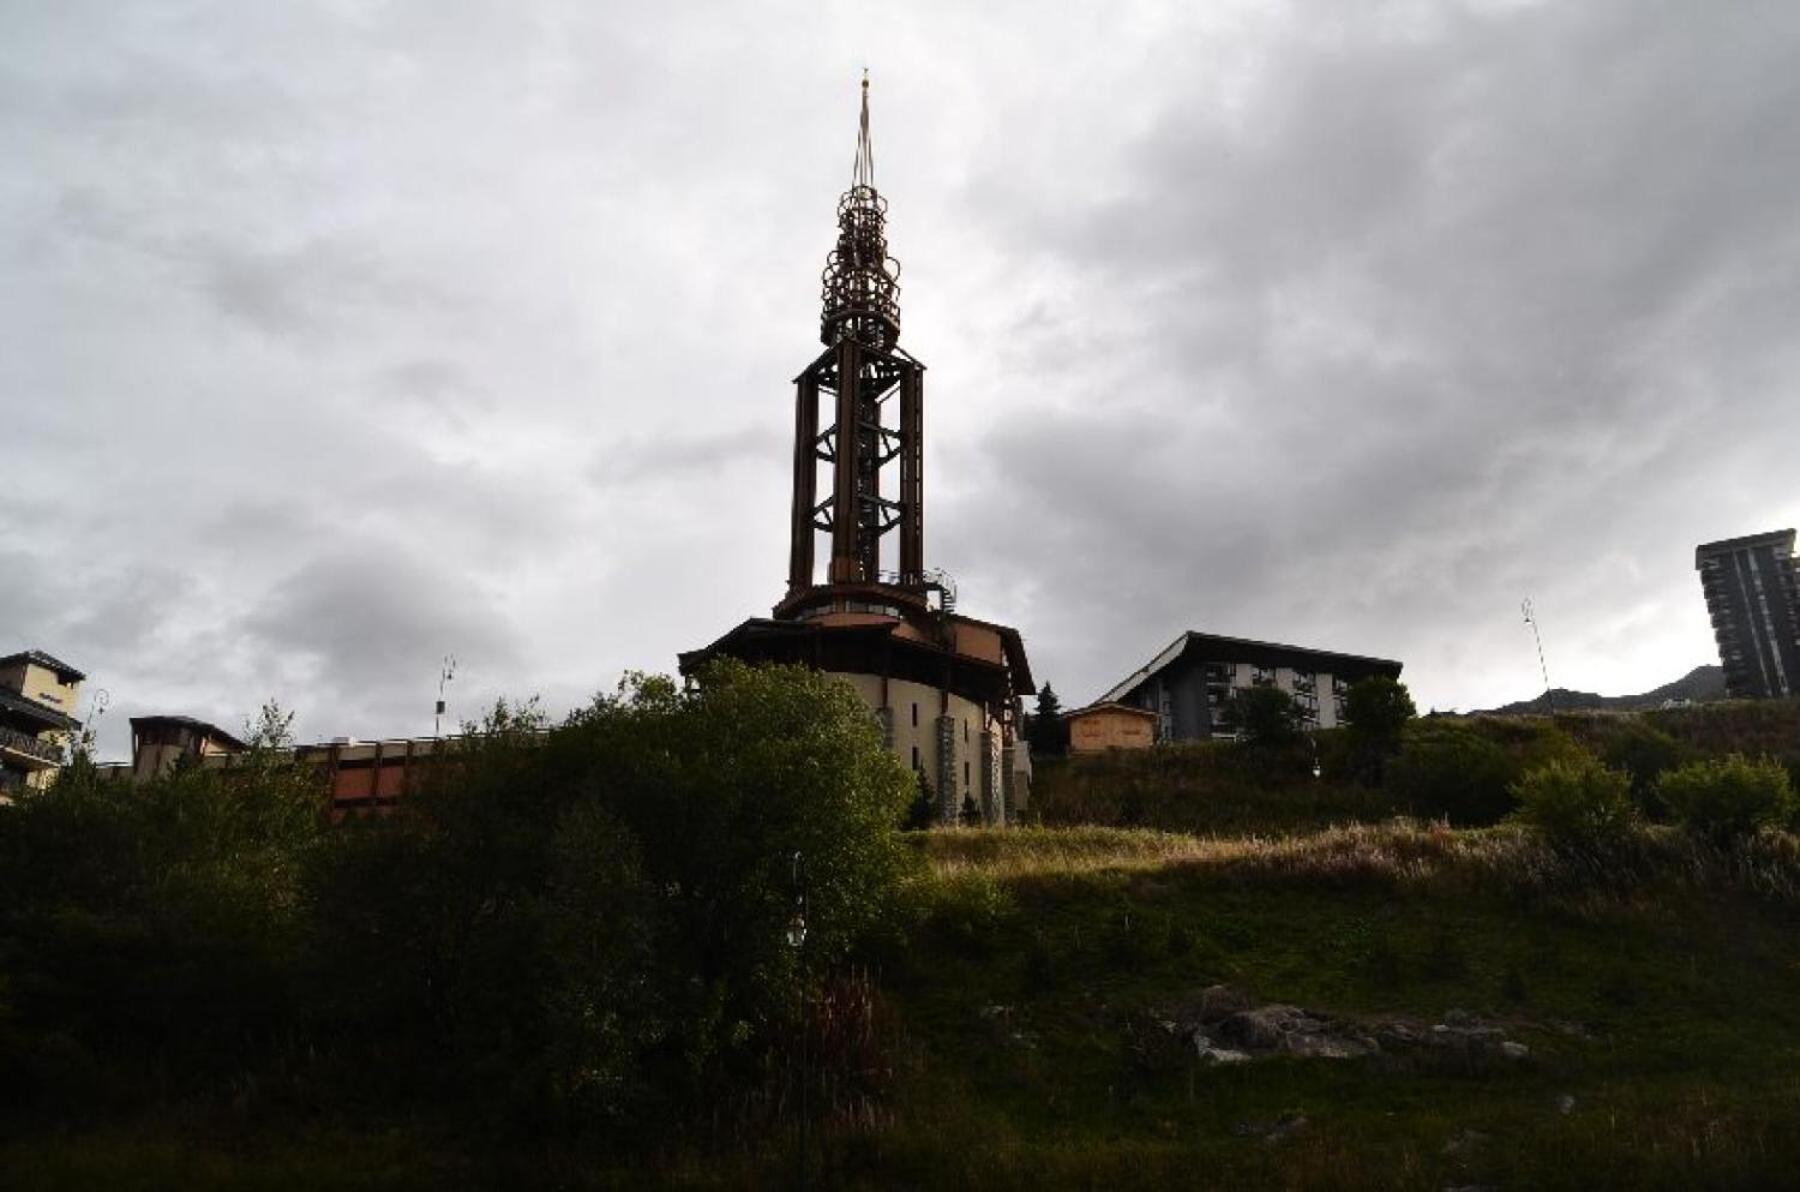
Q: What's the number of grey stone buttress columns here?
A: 4